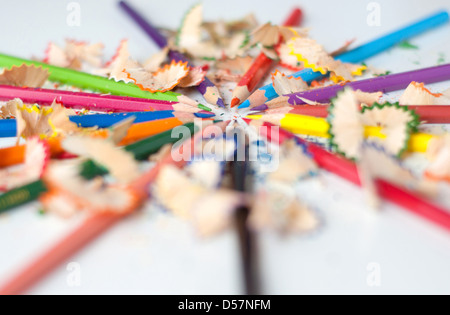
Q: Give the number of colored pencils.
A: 14